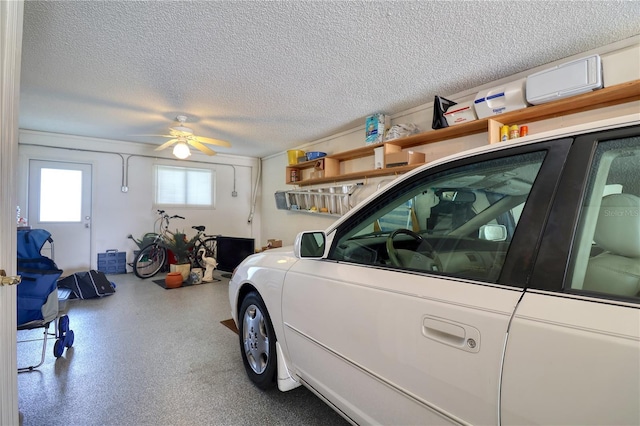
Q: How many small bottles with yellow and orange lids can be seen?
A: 3